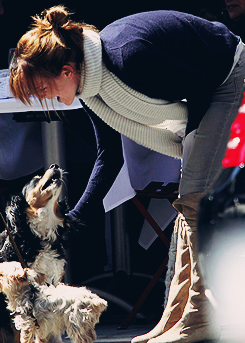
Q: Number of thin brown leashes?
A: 1